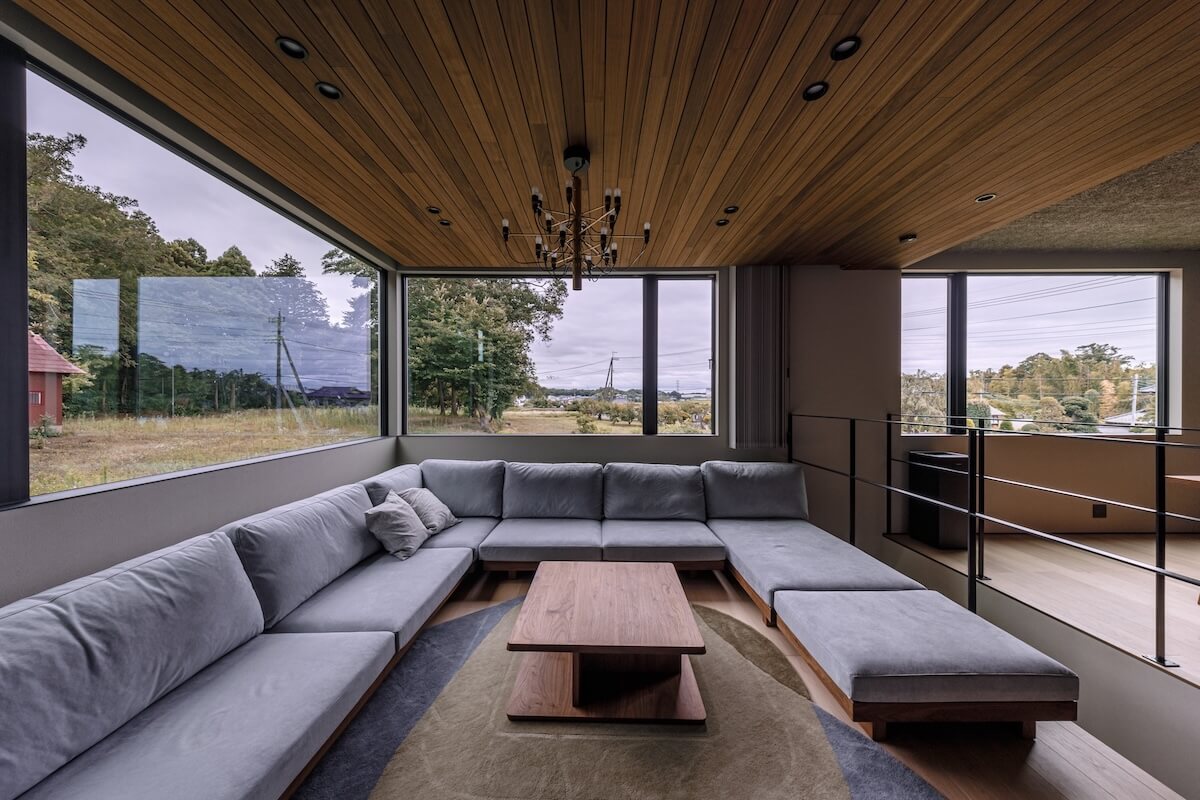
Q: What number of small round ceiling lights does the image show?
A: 10